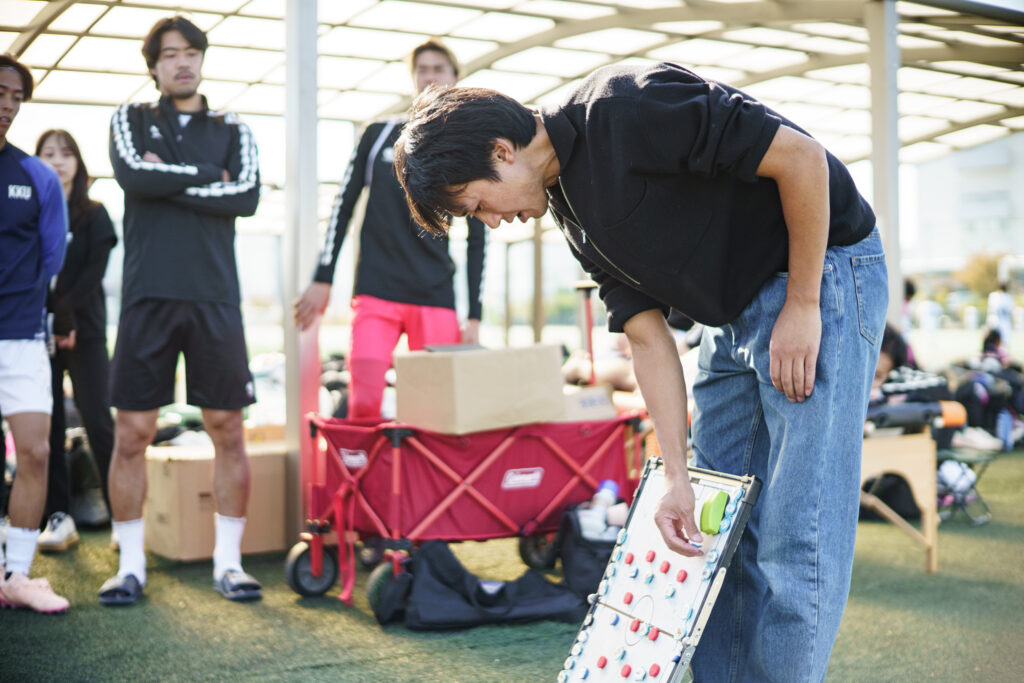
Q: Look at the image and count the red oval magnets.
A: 10